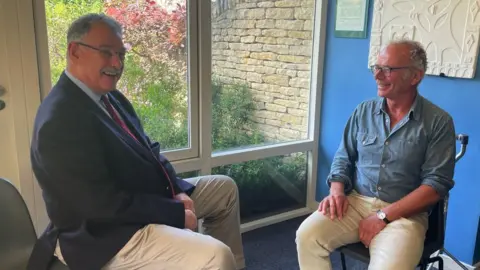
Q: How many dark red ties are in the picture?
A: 1